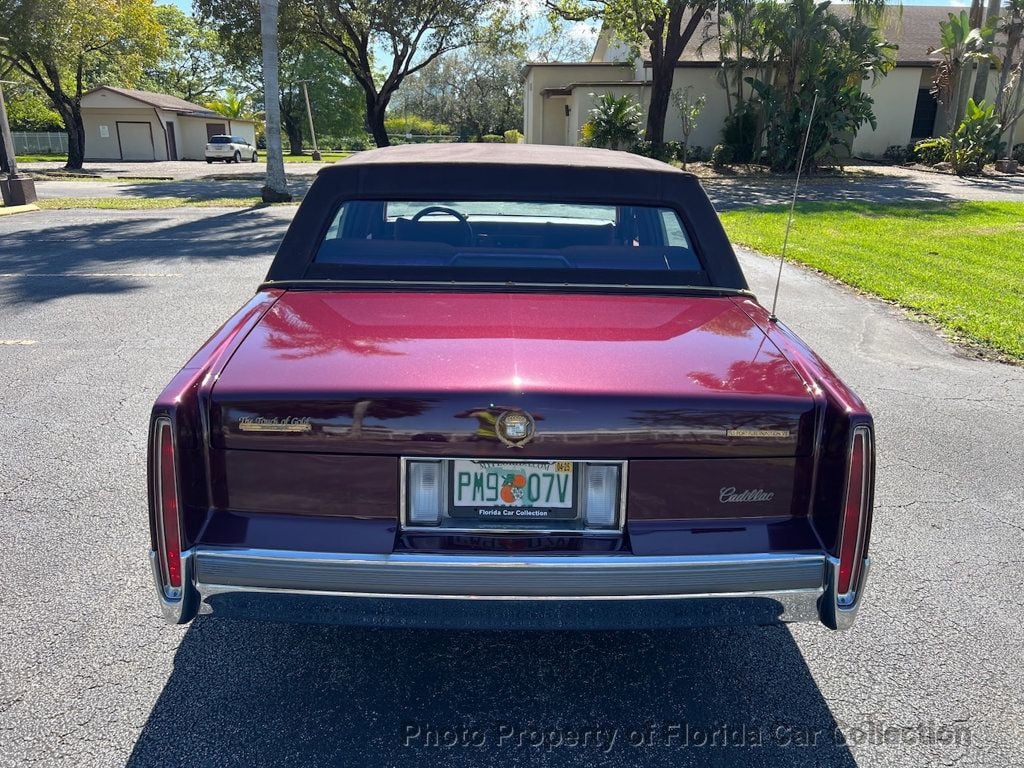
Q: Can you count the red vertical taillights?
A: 2